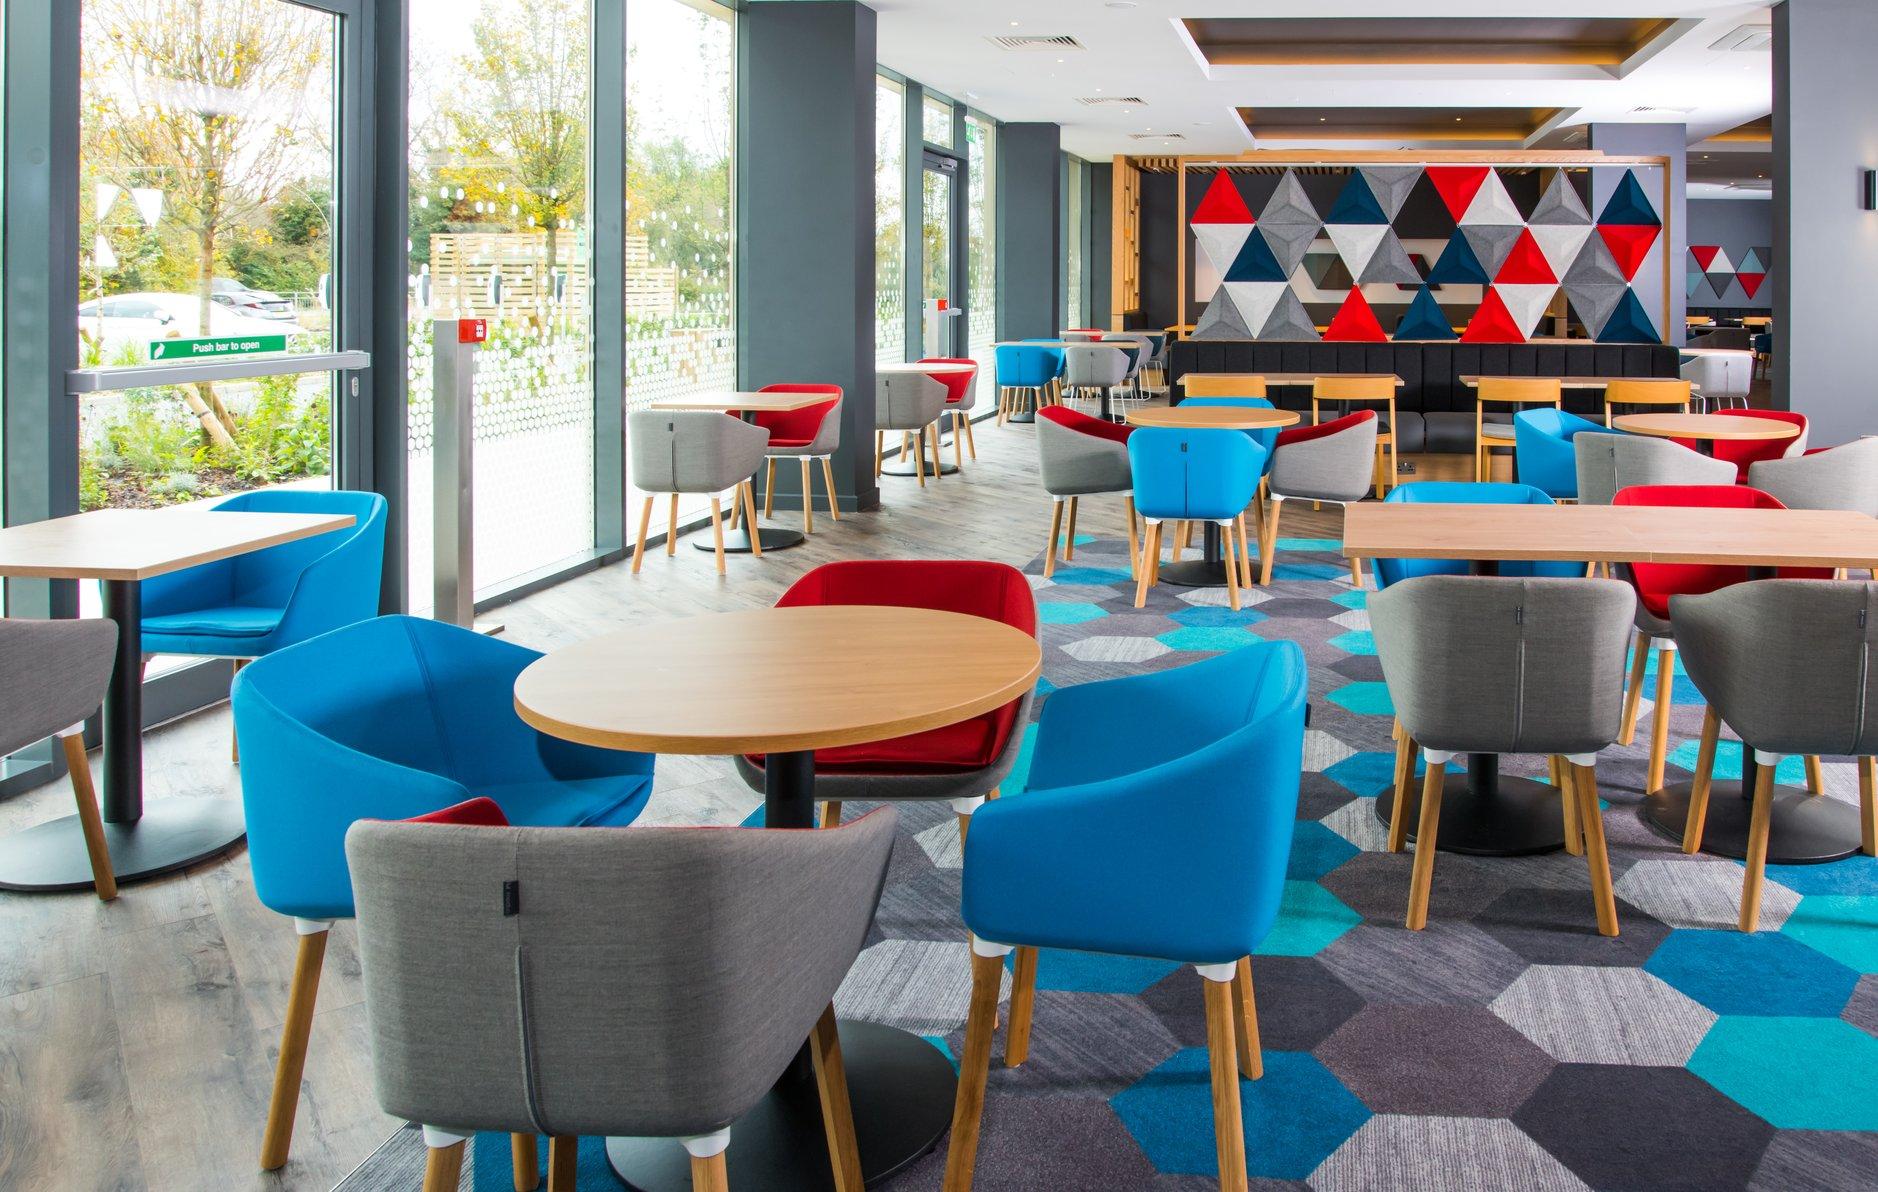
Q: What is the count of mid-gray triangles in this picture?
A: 10